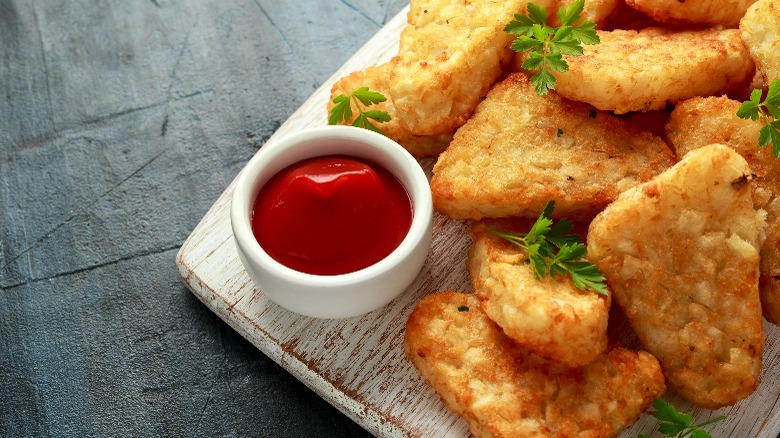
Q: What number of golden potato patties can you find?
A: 11